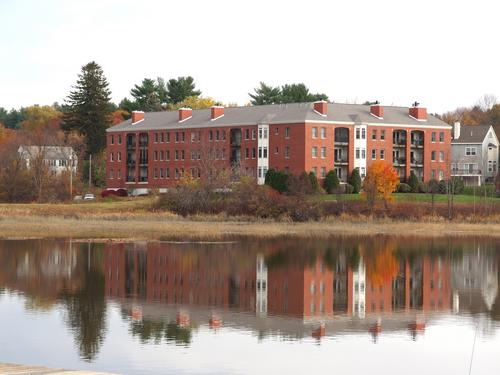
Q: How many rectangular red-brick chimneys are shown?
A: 6